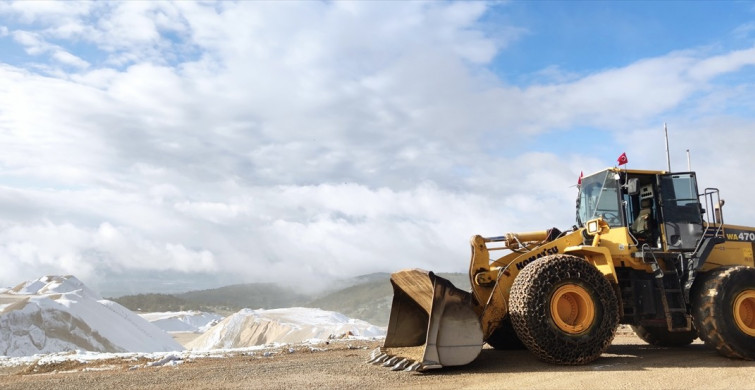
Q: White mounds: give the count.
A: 3